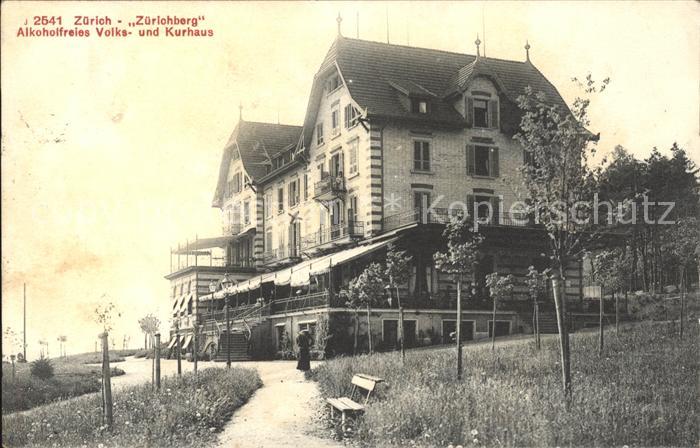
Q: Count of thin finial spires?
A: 4